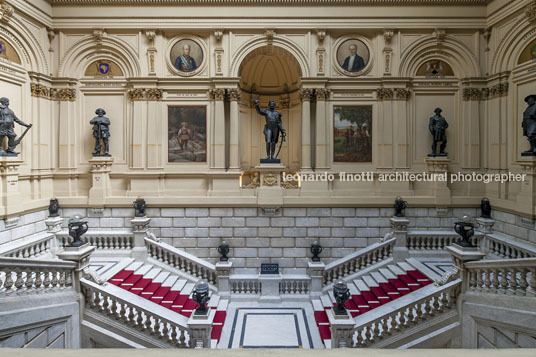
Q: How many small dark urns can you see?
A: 10